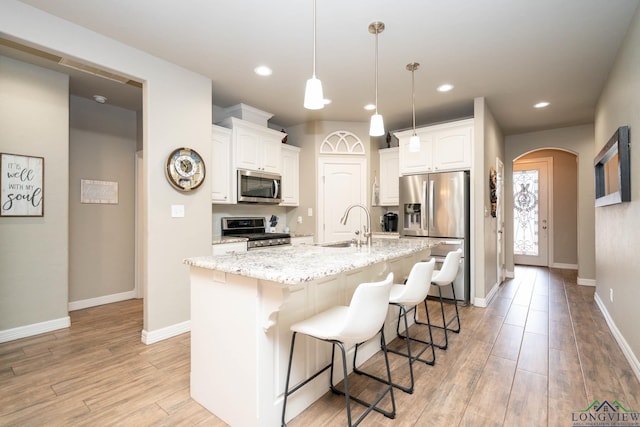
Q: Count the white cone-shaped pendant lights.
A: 3